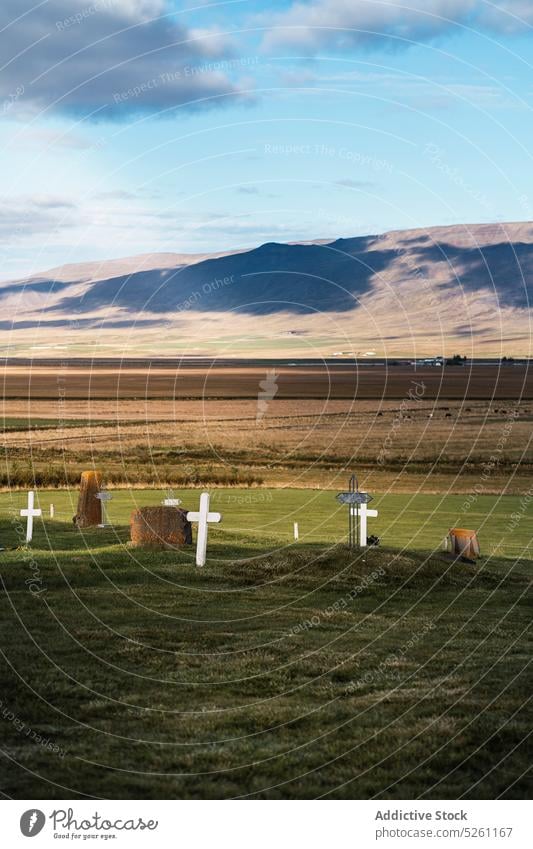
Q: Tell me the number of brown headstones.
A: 3